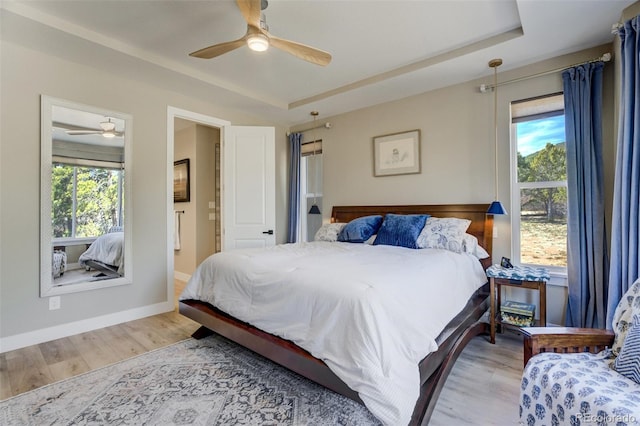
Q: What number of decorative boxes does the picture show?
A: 1